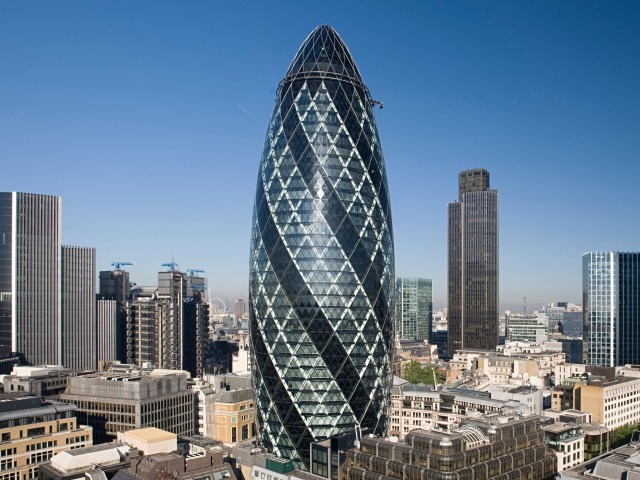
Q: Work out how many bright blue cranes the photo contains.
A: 3